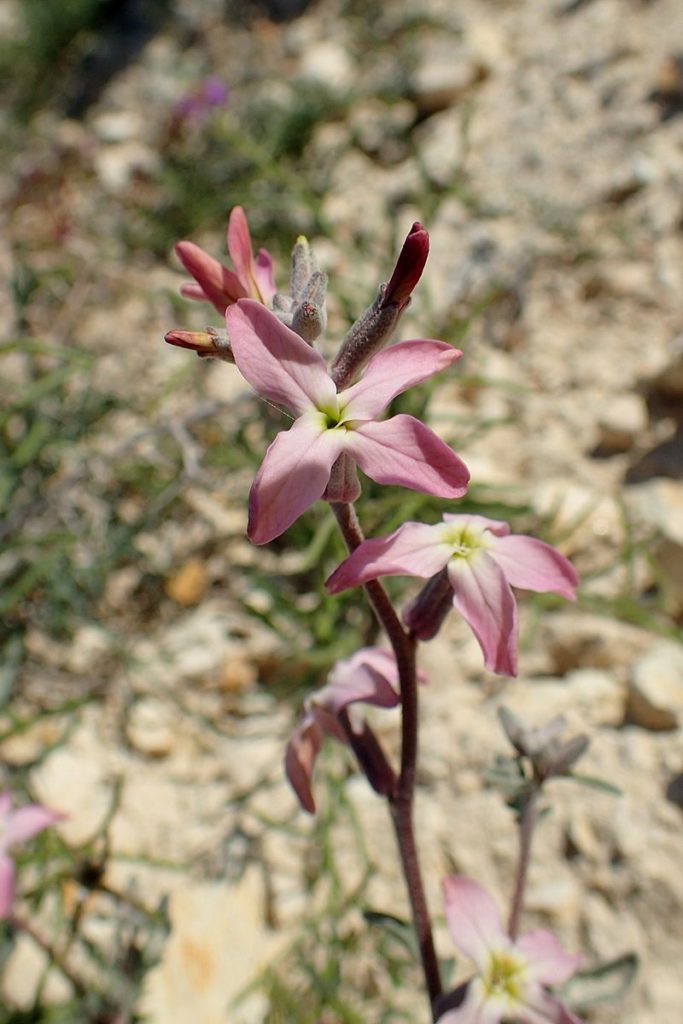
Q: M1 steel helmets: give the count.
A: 0